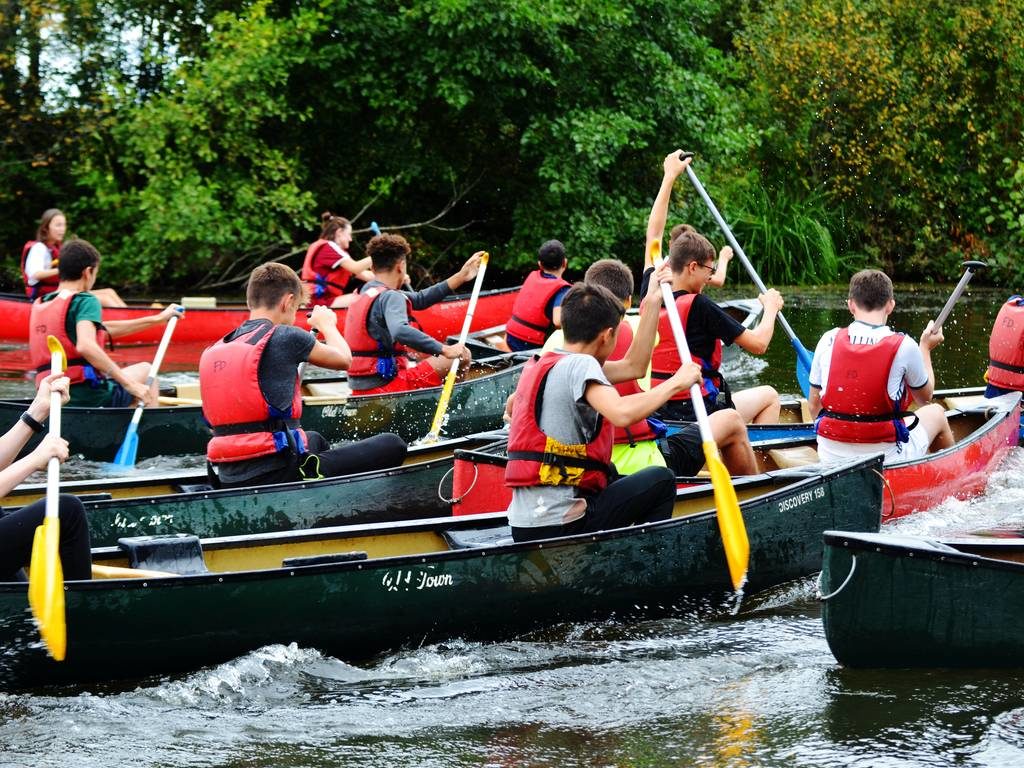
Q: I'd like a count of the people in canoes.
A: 13